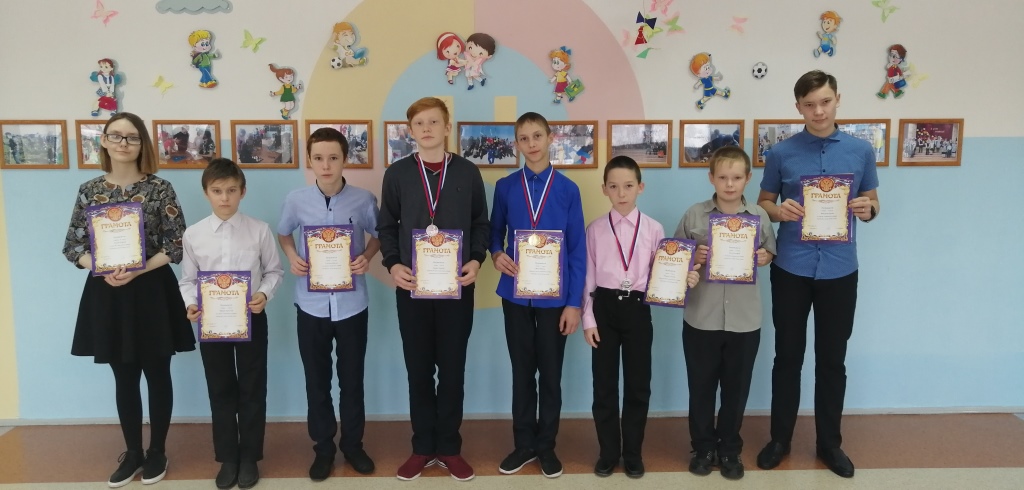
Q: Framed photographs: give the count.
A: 13